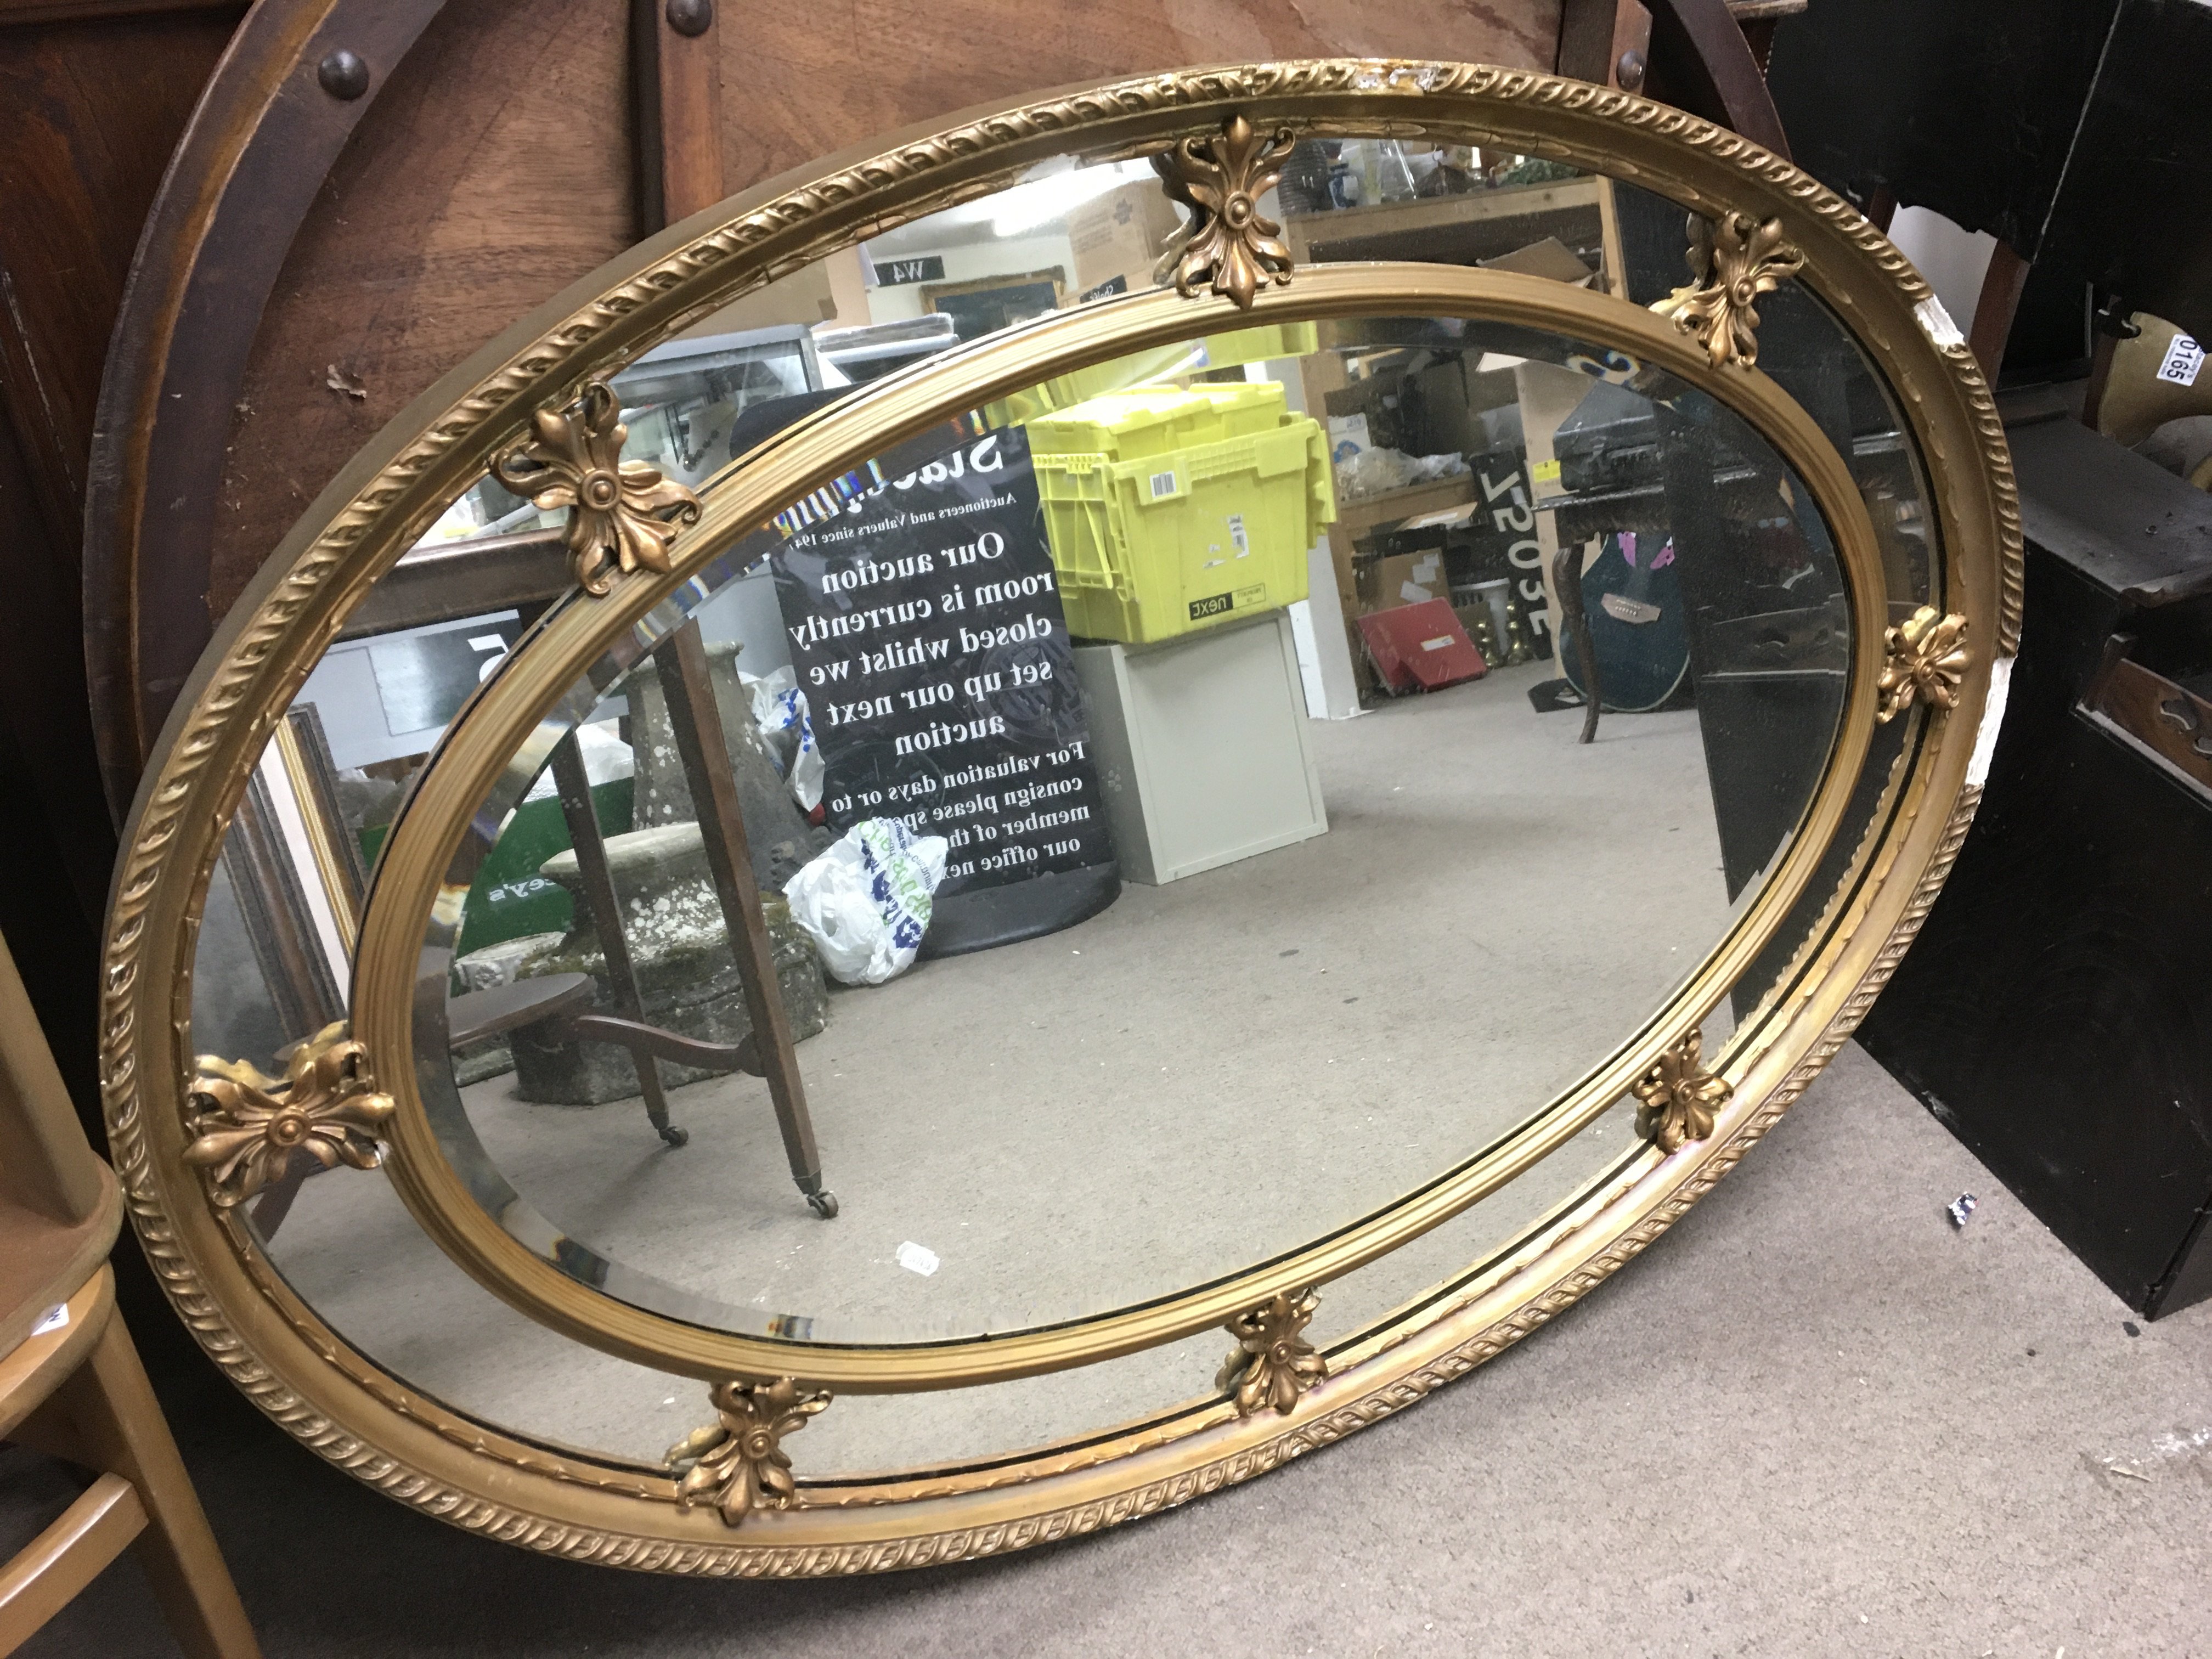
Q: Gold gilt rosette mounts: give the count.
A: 8